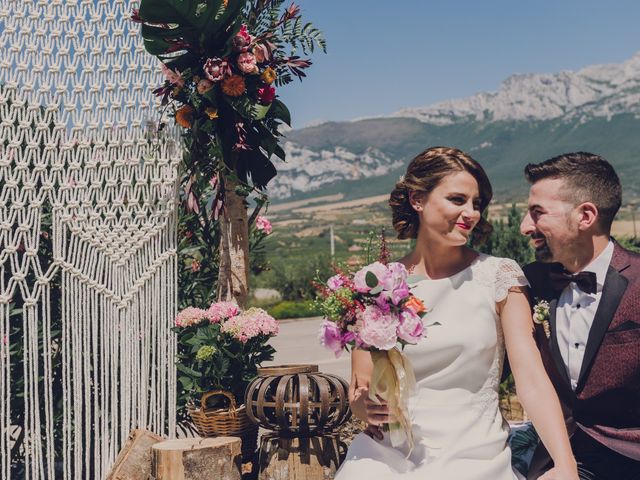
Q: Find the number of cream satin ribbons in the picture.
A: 1